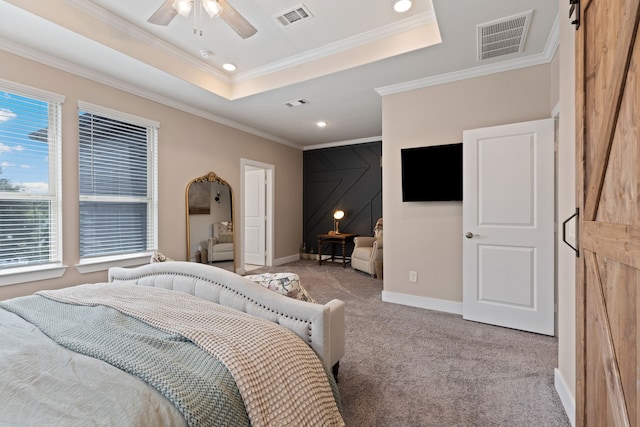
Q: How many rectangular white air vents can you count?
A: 3